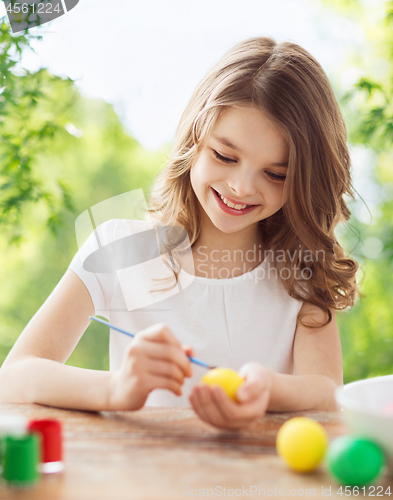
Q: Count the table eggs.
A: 2